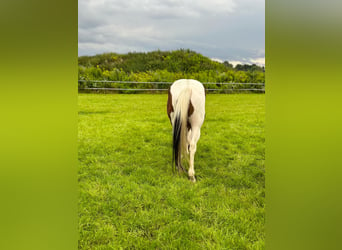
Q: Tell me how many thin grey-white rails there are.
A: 2